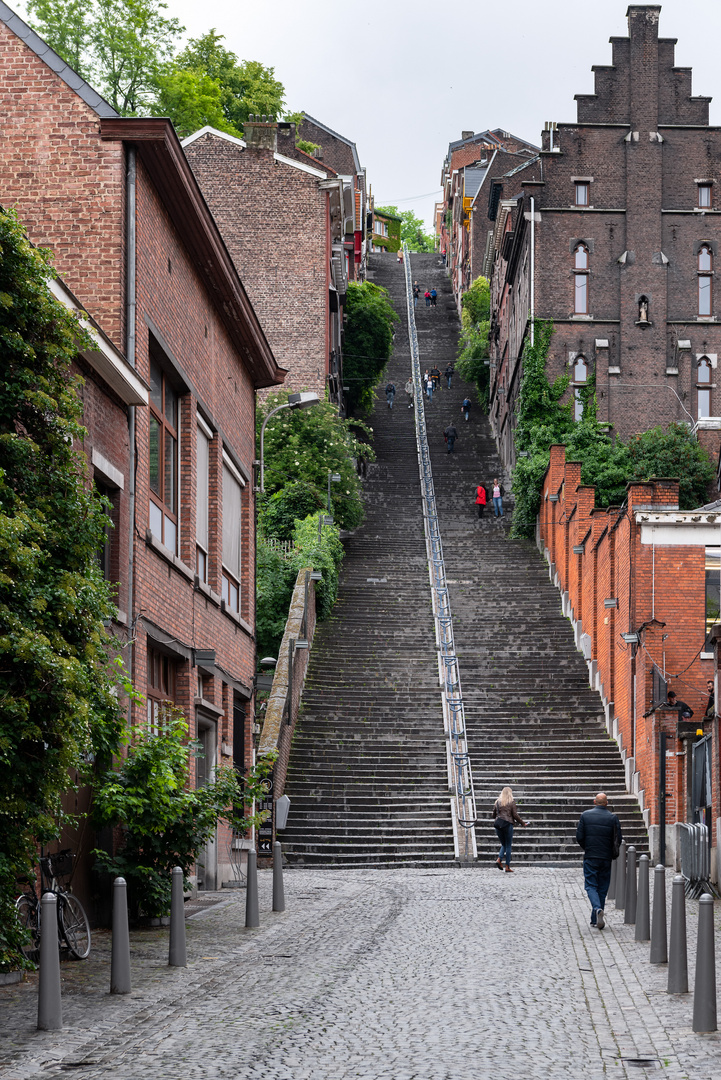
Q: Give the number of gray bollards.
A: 12